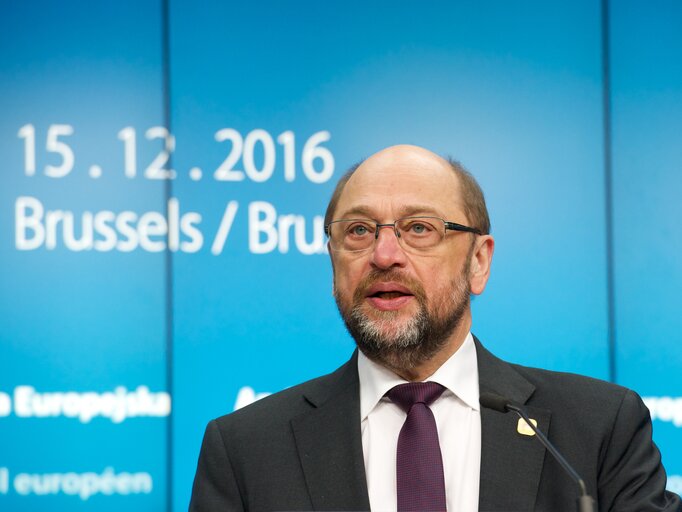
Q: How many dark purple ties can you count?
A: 1